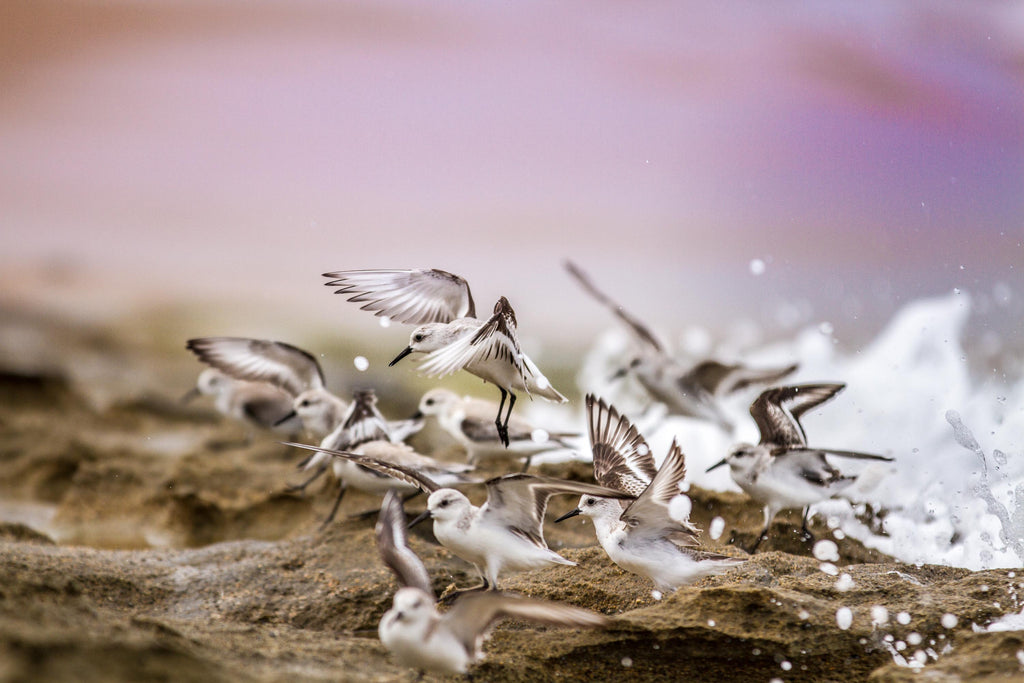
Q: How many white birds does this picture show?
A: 10